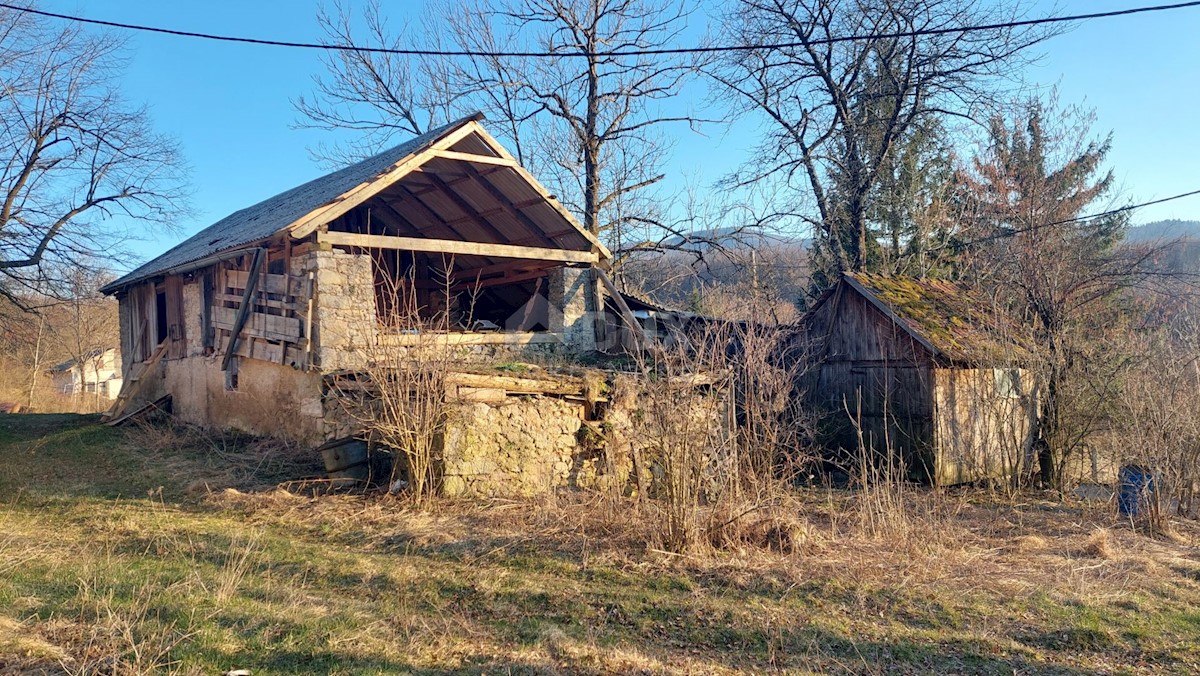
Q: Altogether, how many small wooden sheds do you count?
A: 1